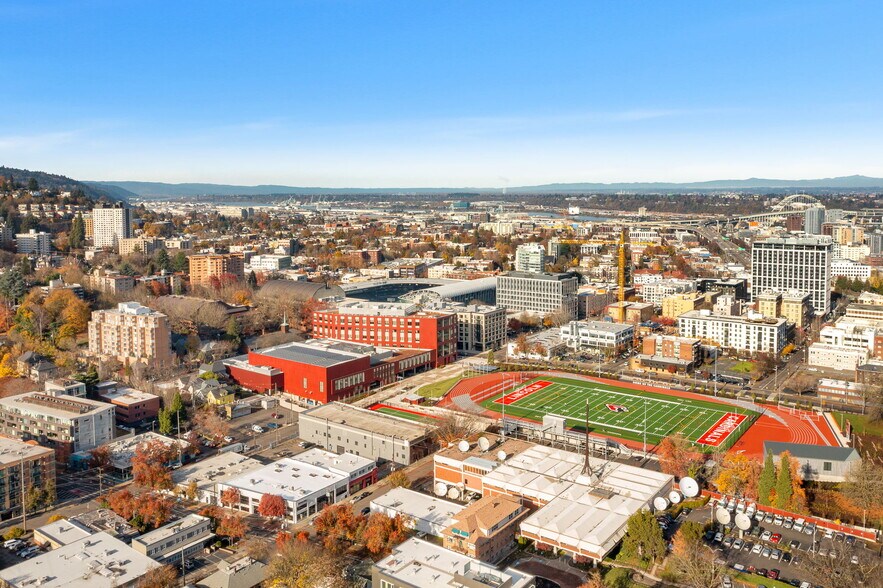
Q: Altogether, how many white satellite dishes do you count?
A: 11